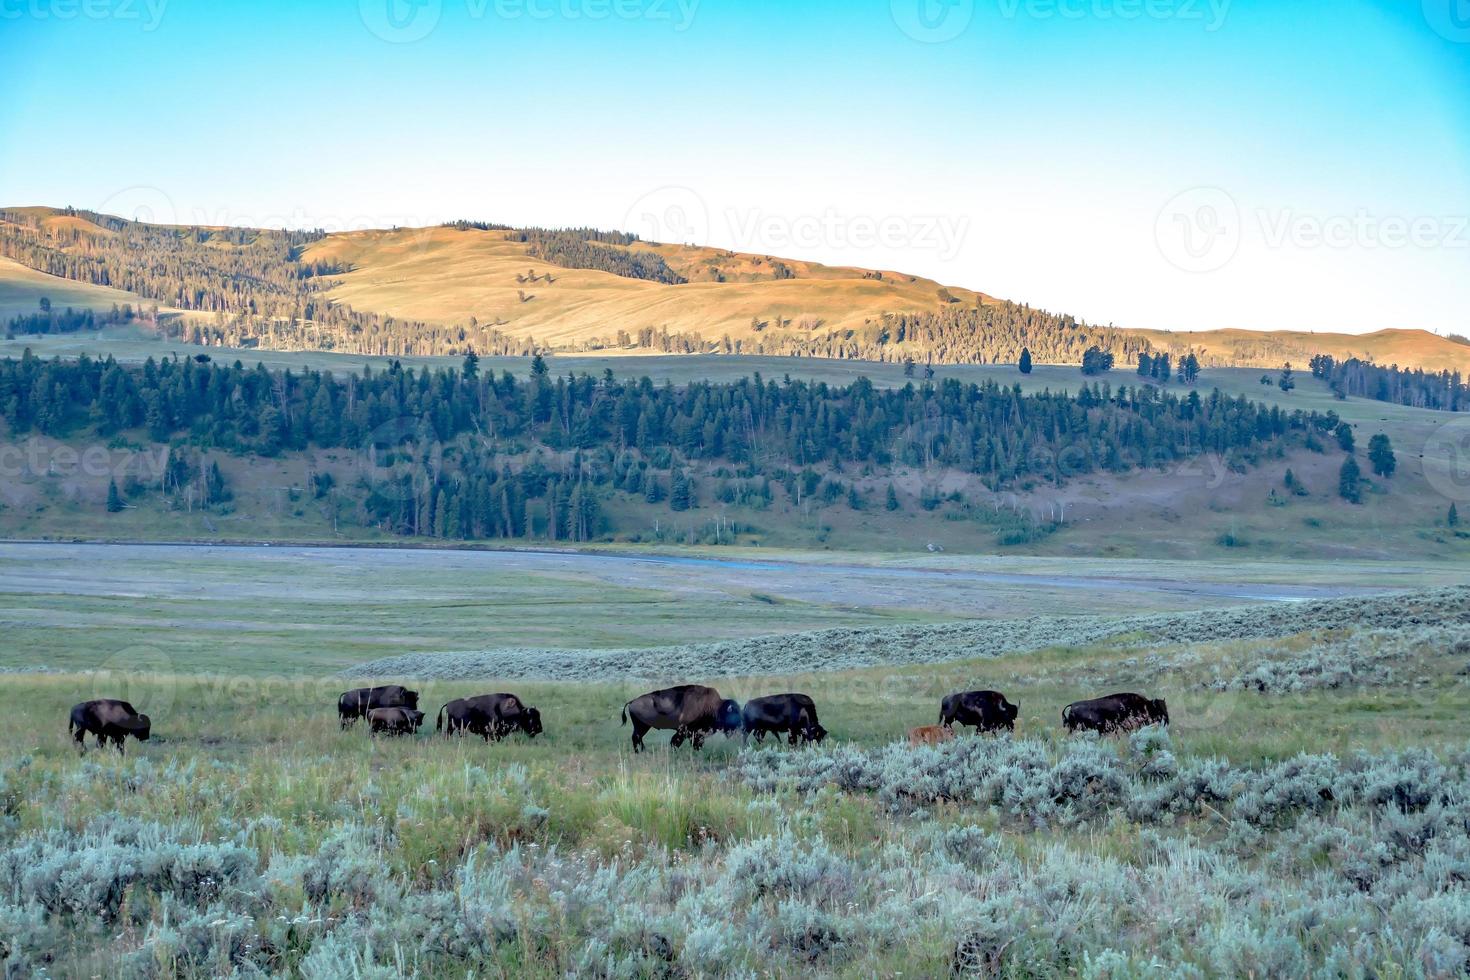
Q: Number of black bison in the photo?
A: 8